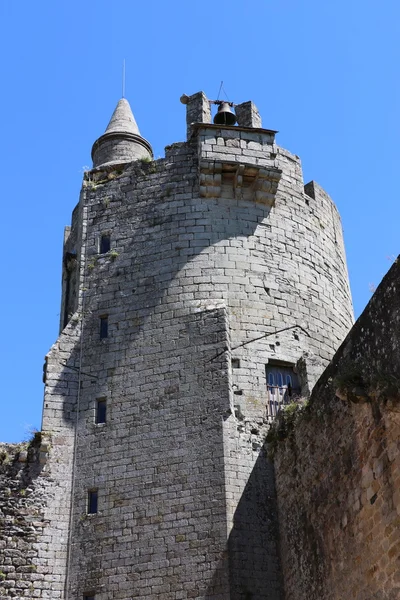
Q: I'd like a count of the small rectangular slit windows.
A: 4